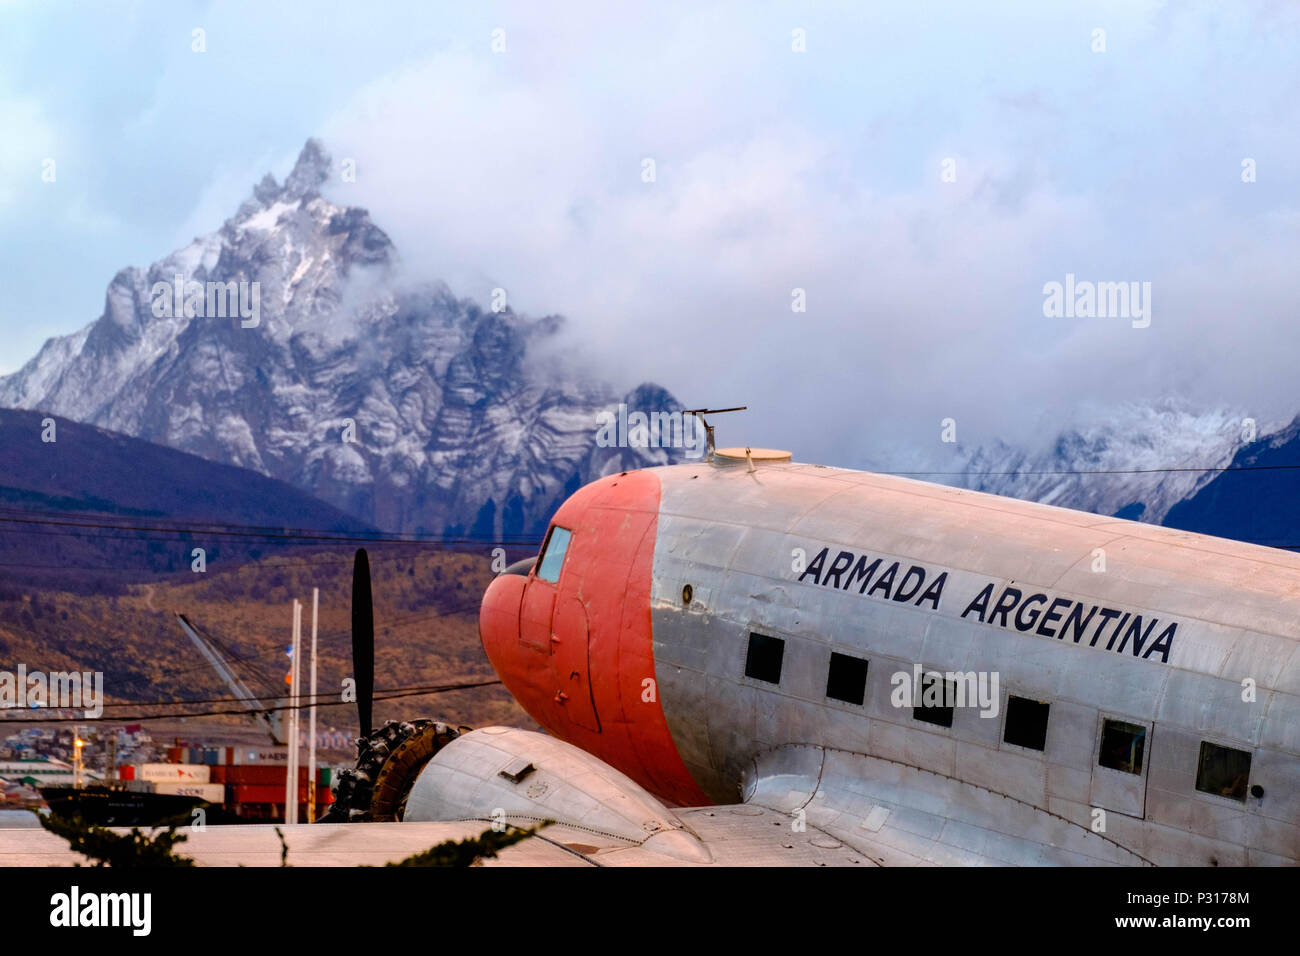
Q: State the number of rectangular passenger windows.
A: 6